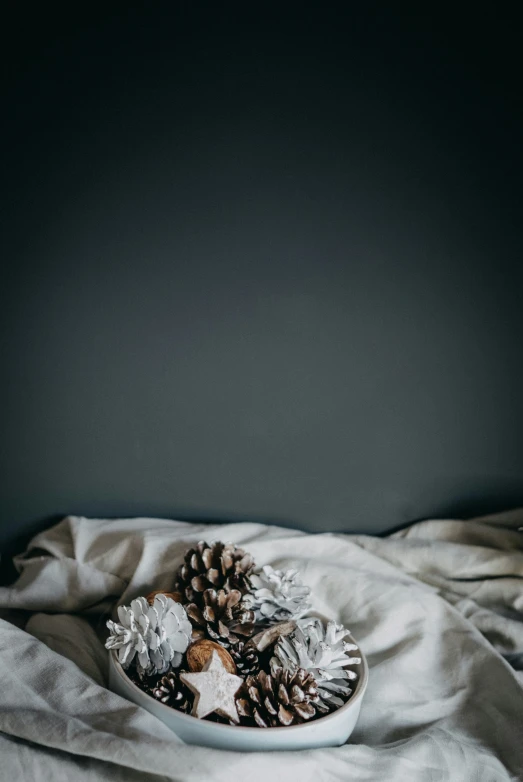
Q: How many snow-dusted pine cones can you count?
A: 3